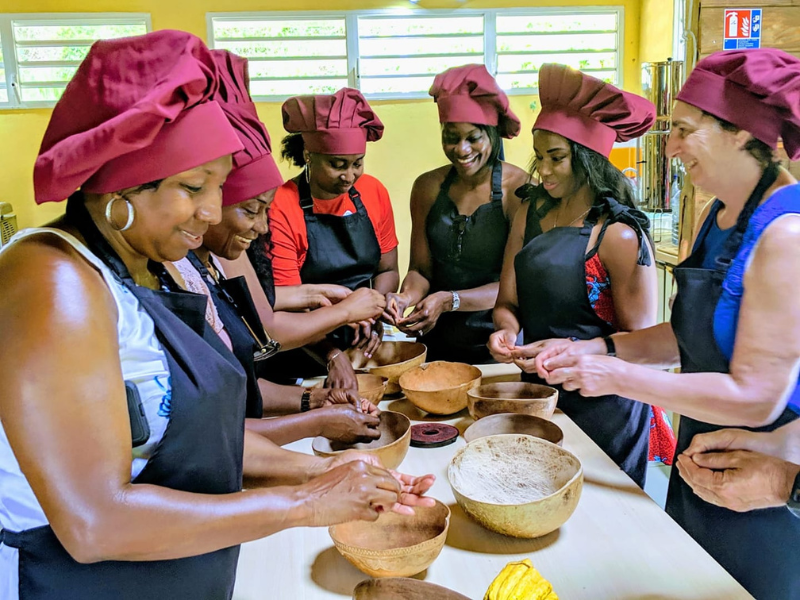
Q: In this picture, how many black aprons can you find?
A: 6